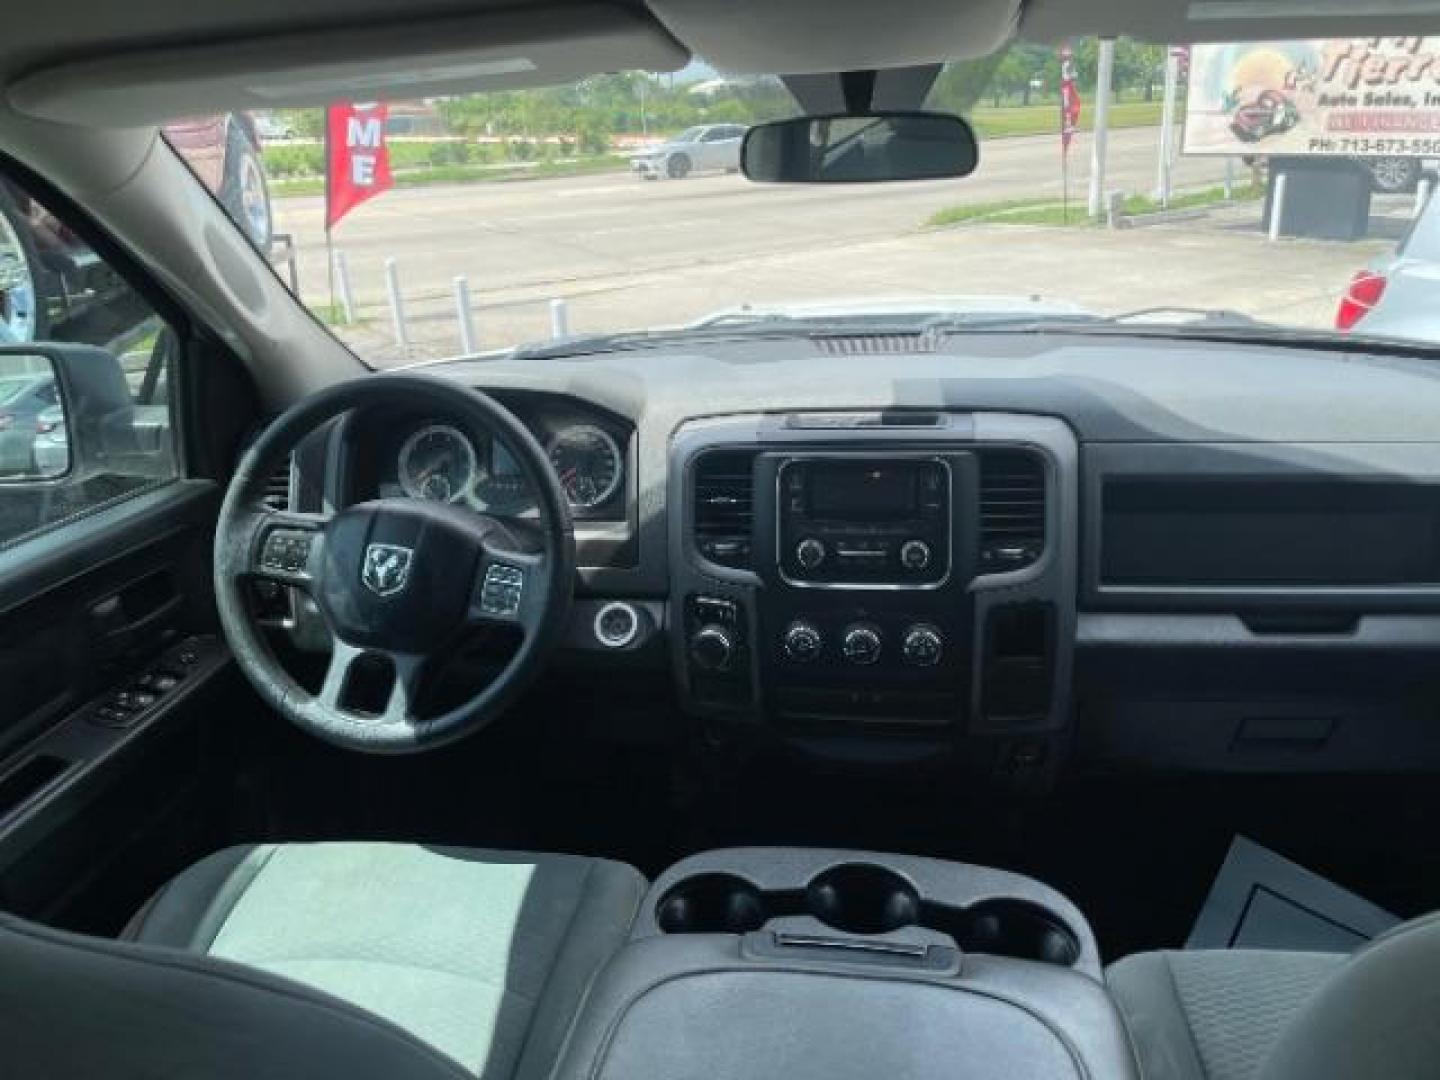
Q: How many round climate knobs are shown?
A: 3